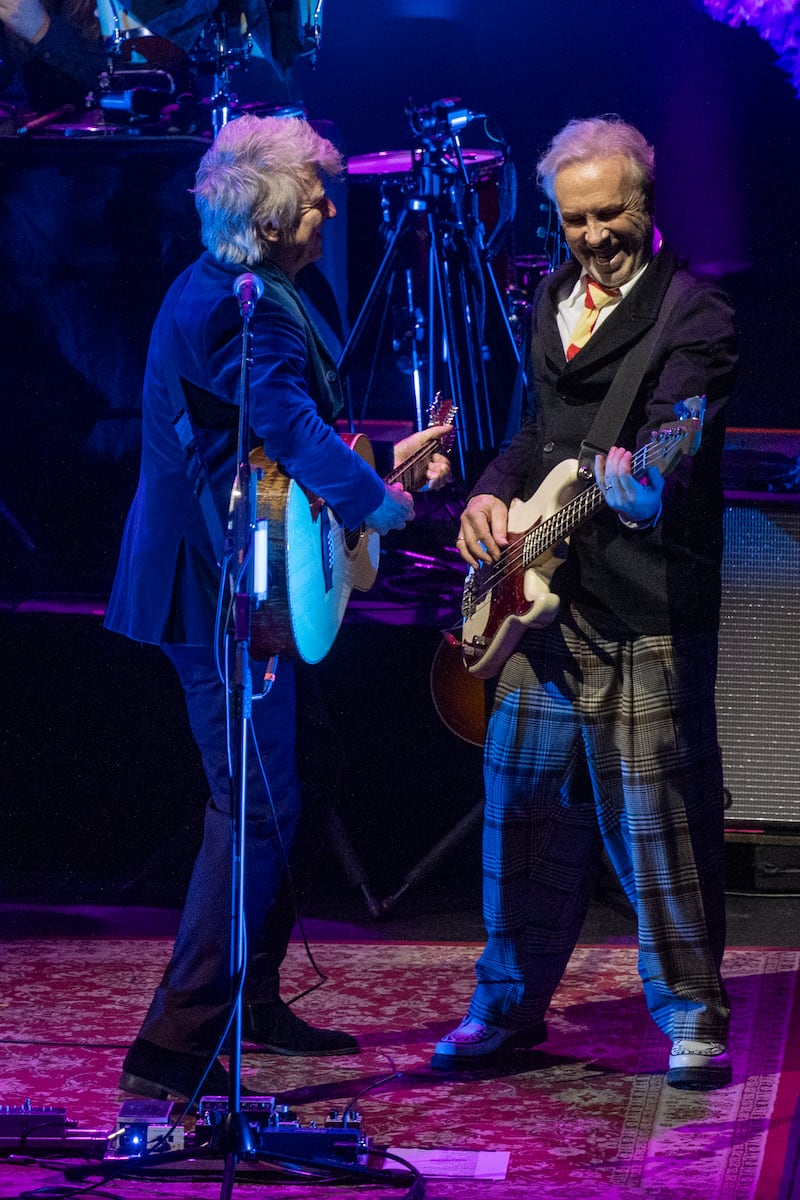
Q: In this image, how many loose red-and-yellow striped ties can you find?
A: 1